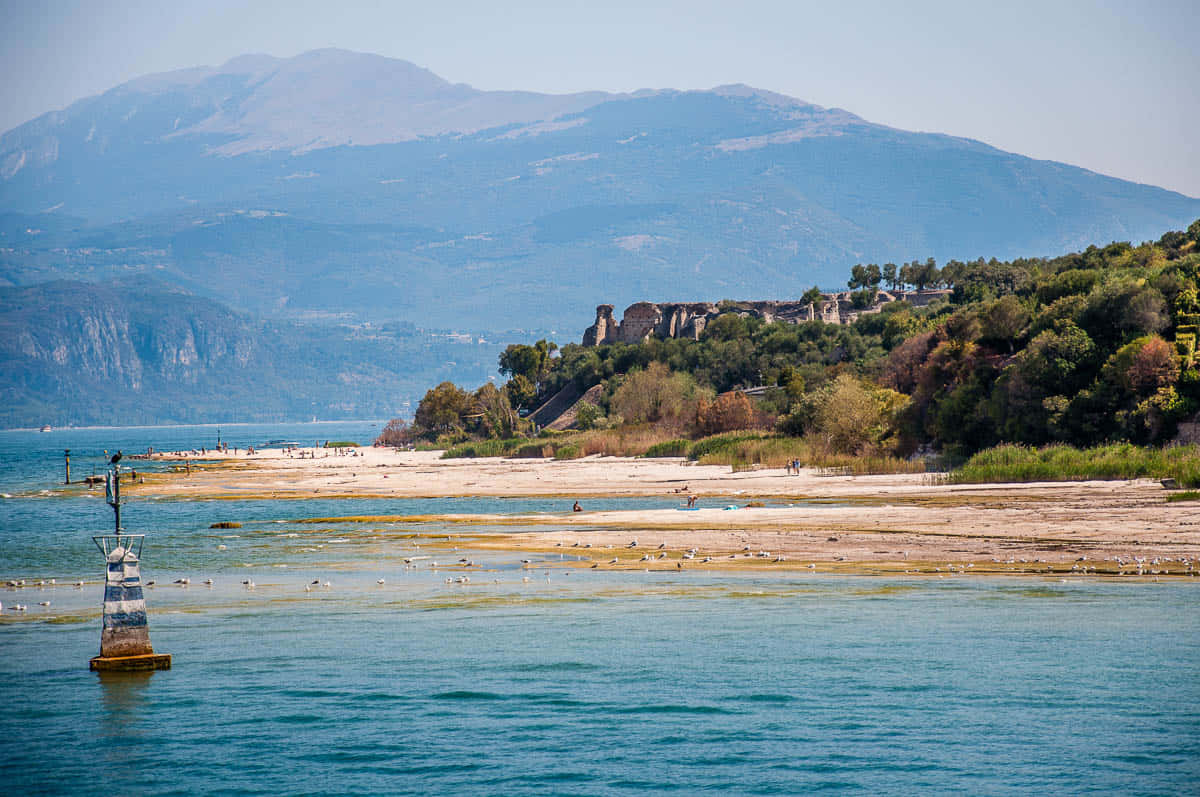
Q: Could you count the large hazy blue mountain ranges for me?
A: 1